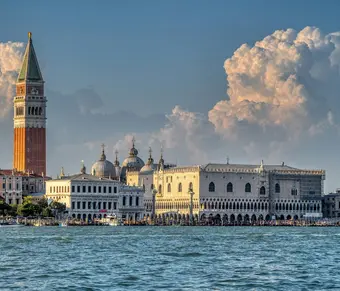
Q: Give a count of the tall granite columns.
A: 2